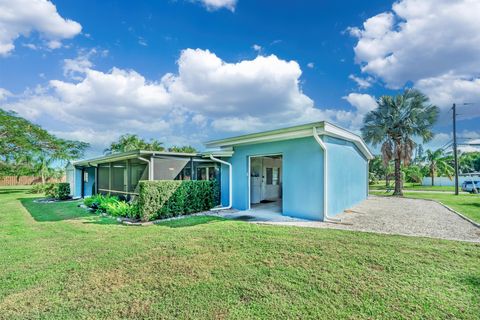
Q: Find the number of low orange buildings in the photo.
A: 0